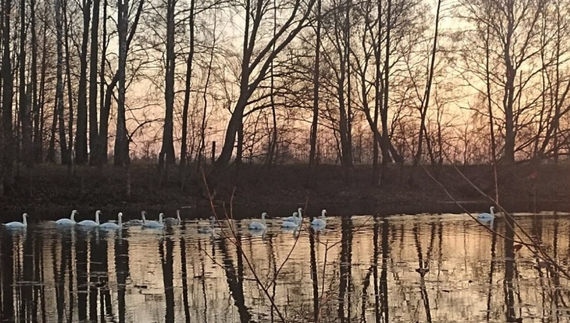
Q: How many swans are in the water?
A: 13